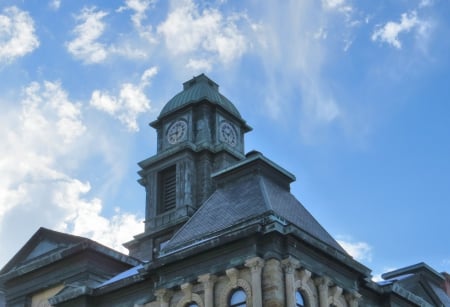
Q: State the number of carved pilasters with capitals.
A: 6